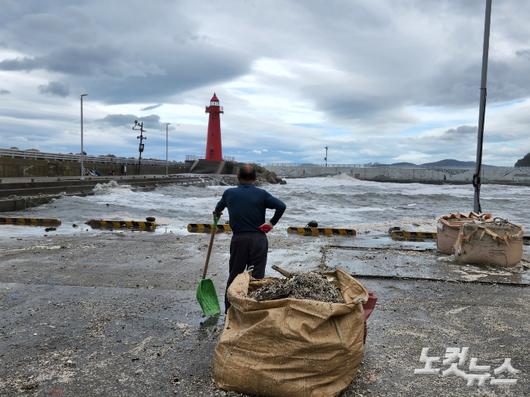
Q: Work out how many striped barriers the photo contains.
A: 5